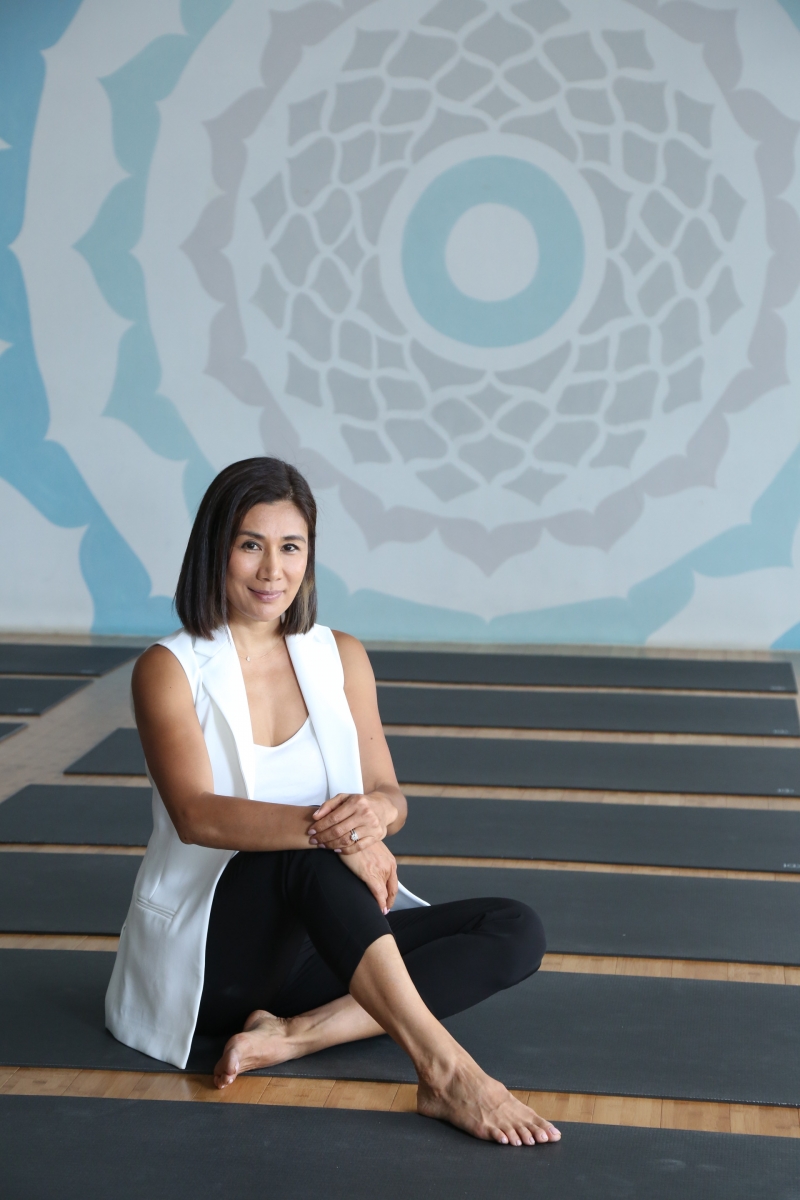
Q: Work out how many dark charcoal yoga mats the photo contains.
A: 10